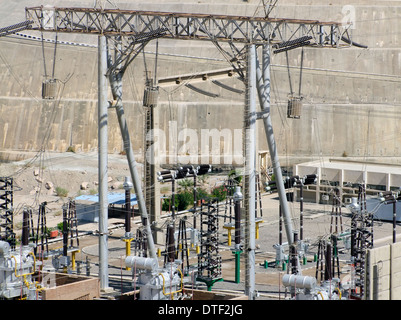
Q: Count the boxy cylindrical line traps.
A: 3